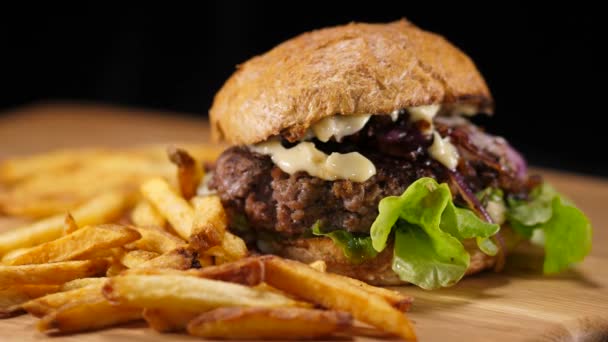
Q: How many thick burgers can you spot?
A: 1